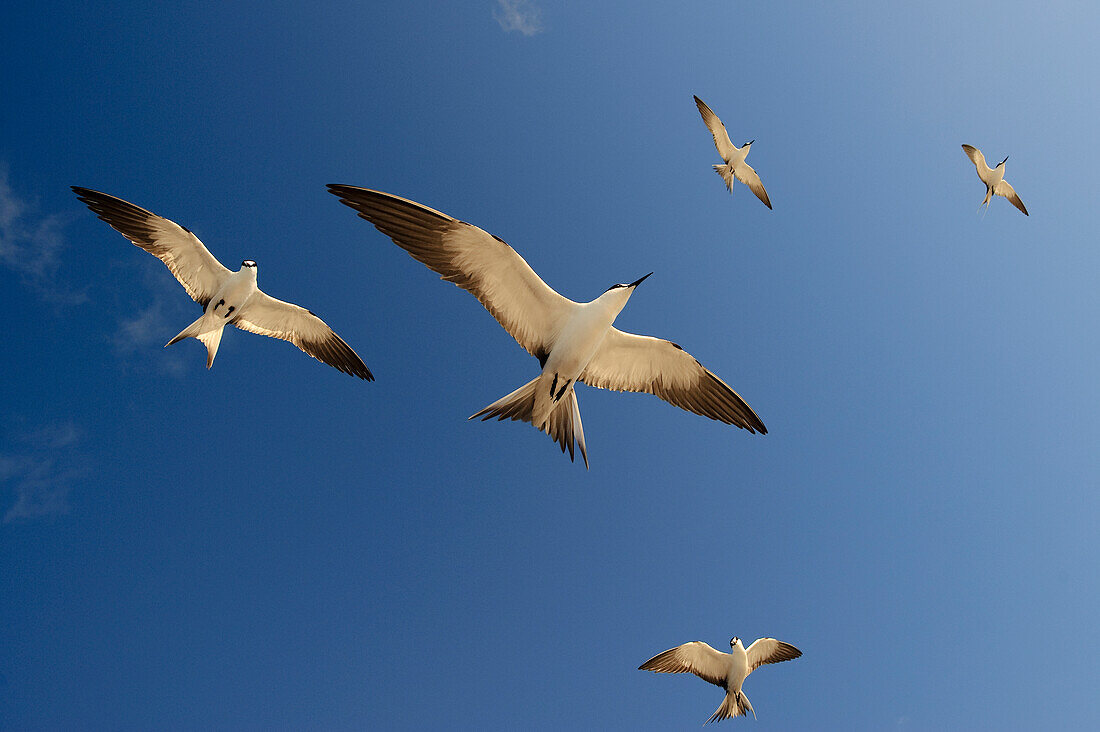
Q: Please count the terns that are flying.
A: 5